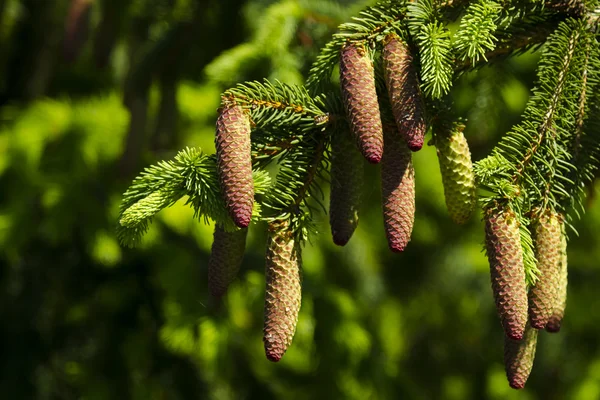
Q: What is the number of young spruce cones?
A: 12